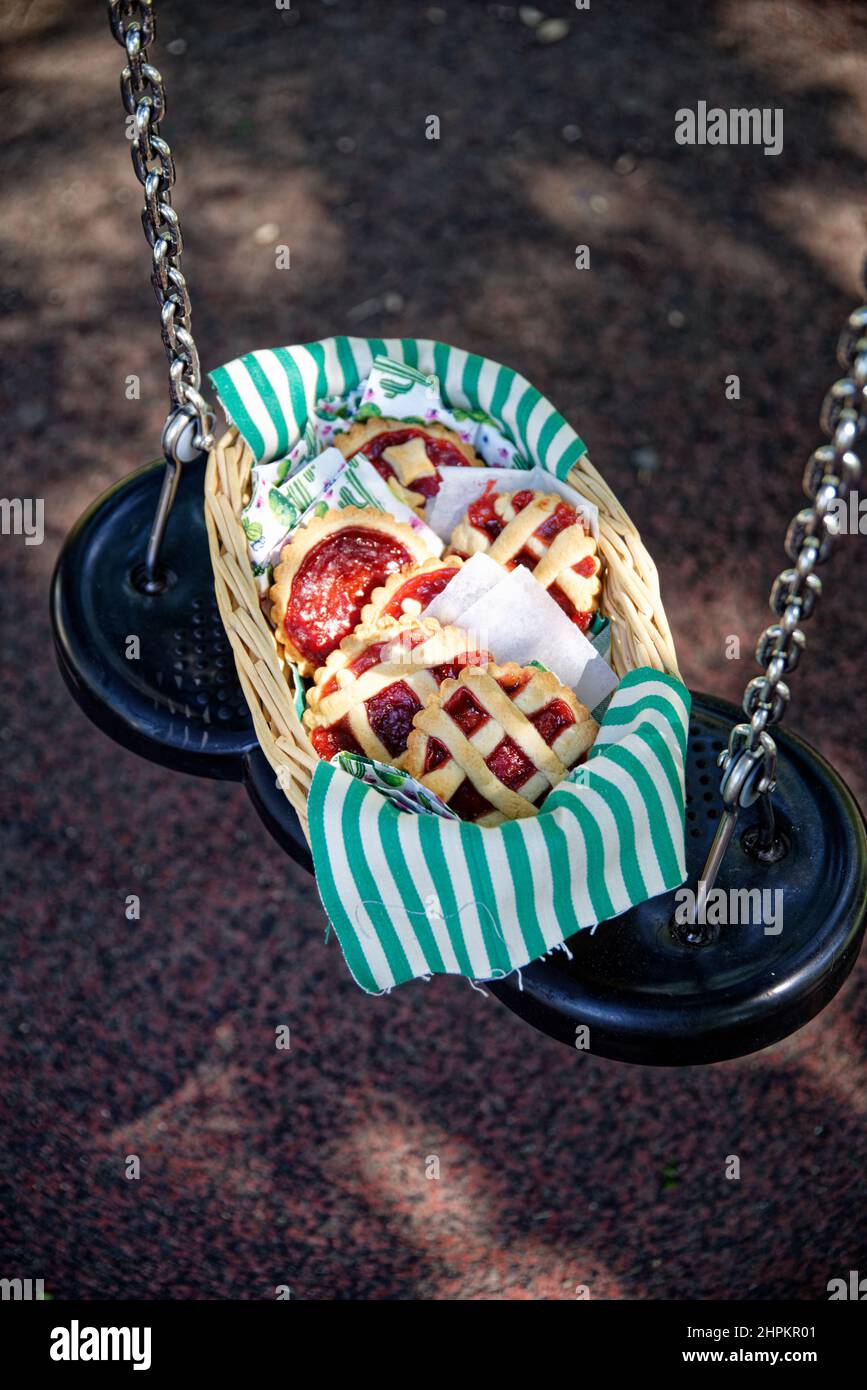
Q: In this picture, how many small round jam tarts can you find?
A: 6